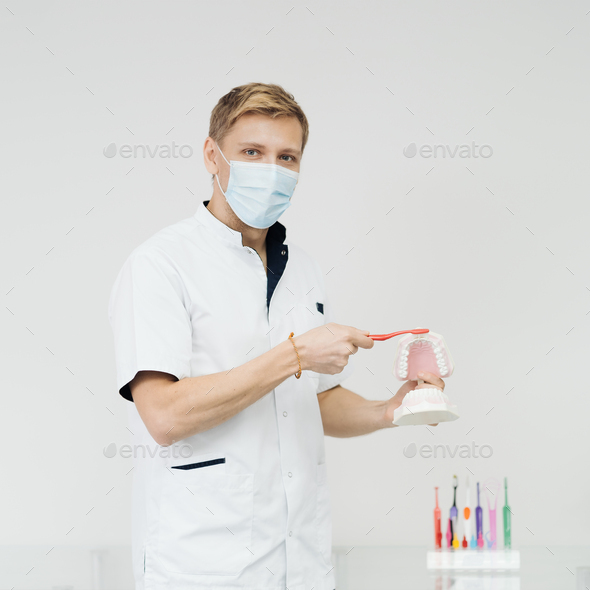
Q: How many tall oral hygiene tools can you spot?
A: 6